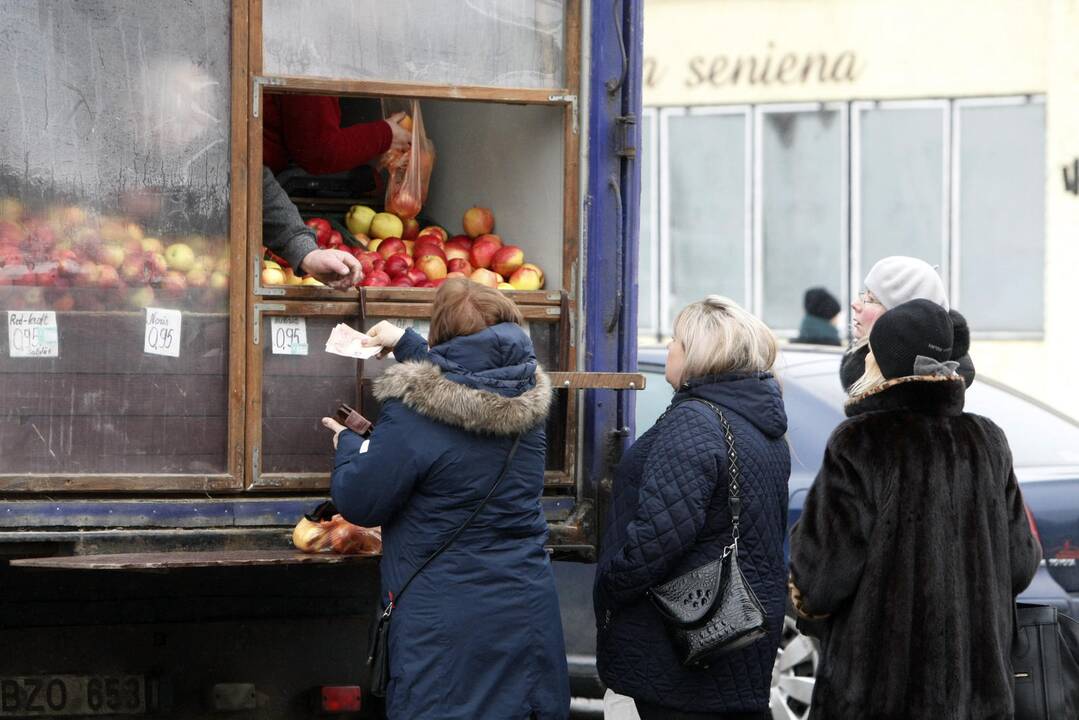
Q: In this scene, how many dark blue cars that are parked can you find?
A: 1